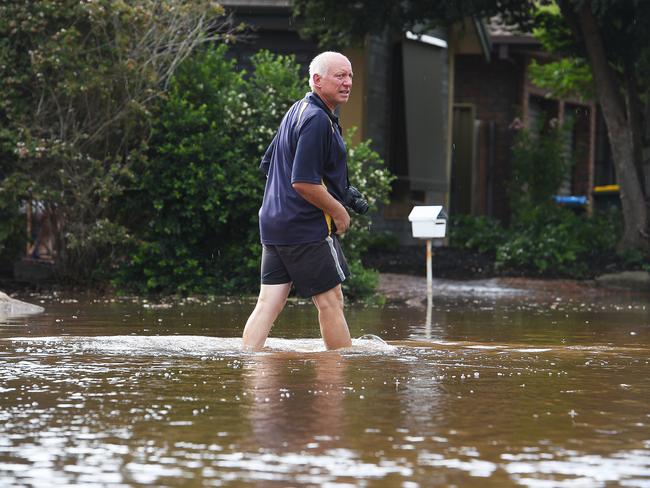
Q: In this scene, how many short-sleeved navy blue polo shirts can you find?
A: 1